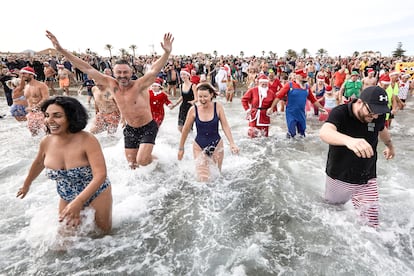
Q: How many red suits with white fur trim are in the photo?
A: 2